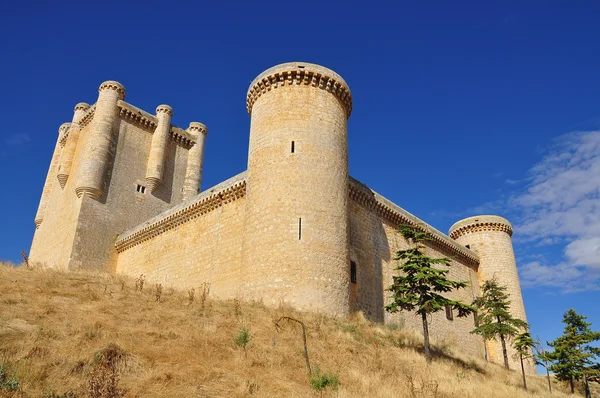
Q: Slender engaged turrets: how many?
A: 5